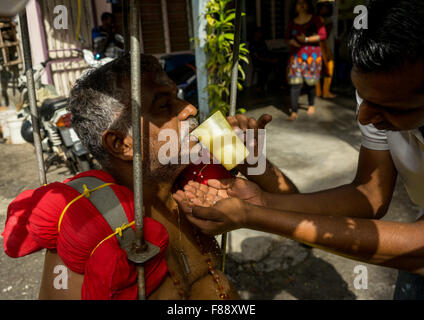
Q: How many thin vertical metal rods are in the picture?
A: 3